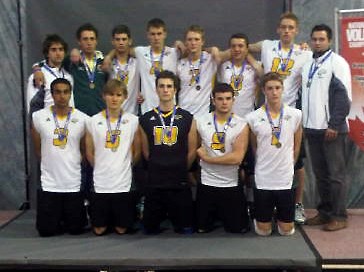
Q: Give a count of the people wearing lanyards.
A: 13